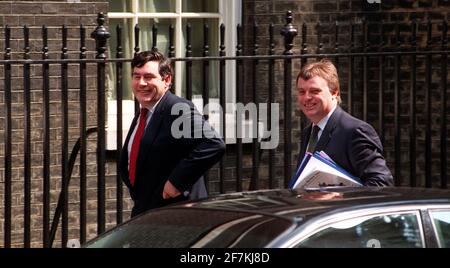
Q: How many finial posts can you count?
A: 2